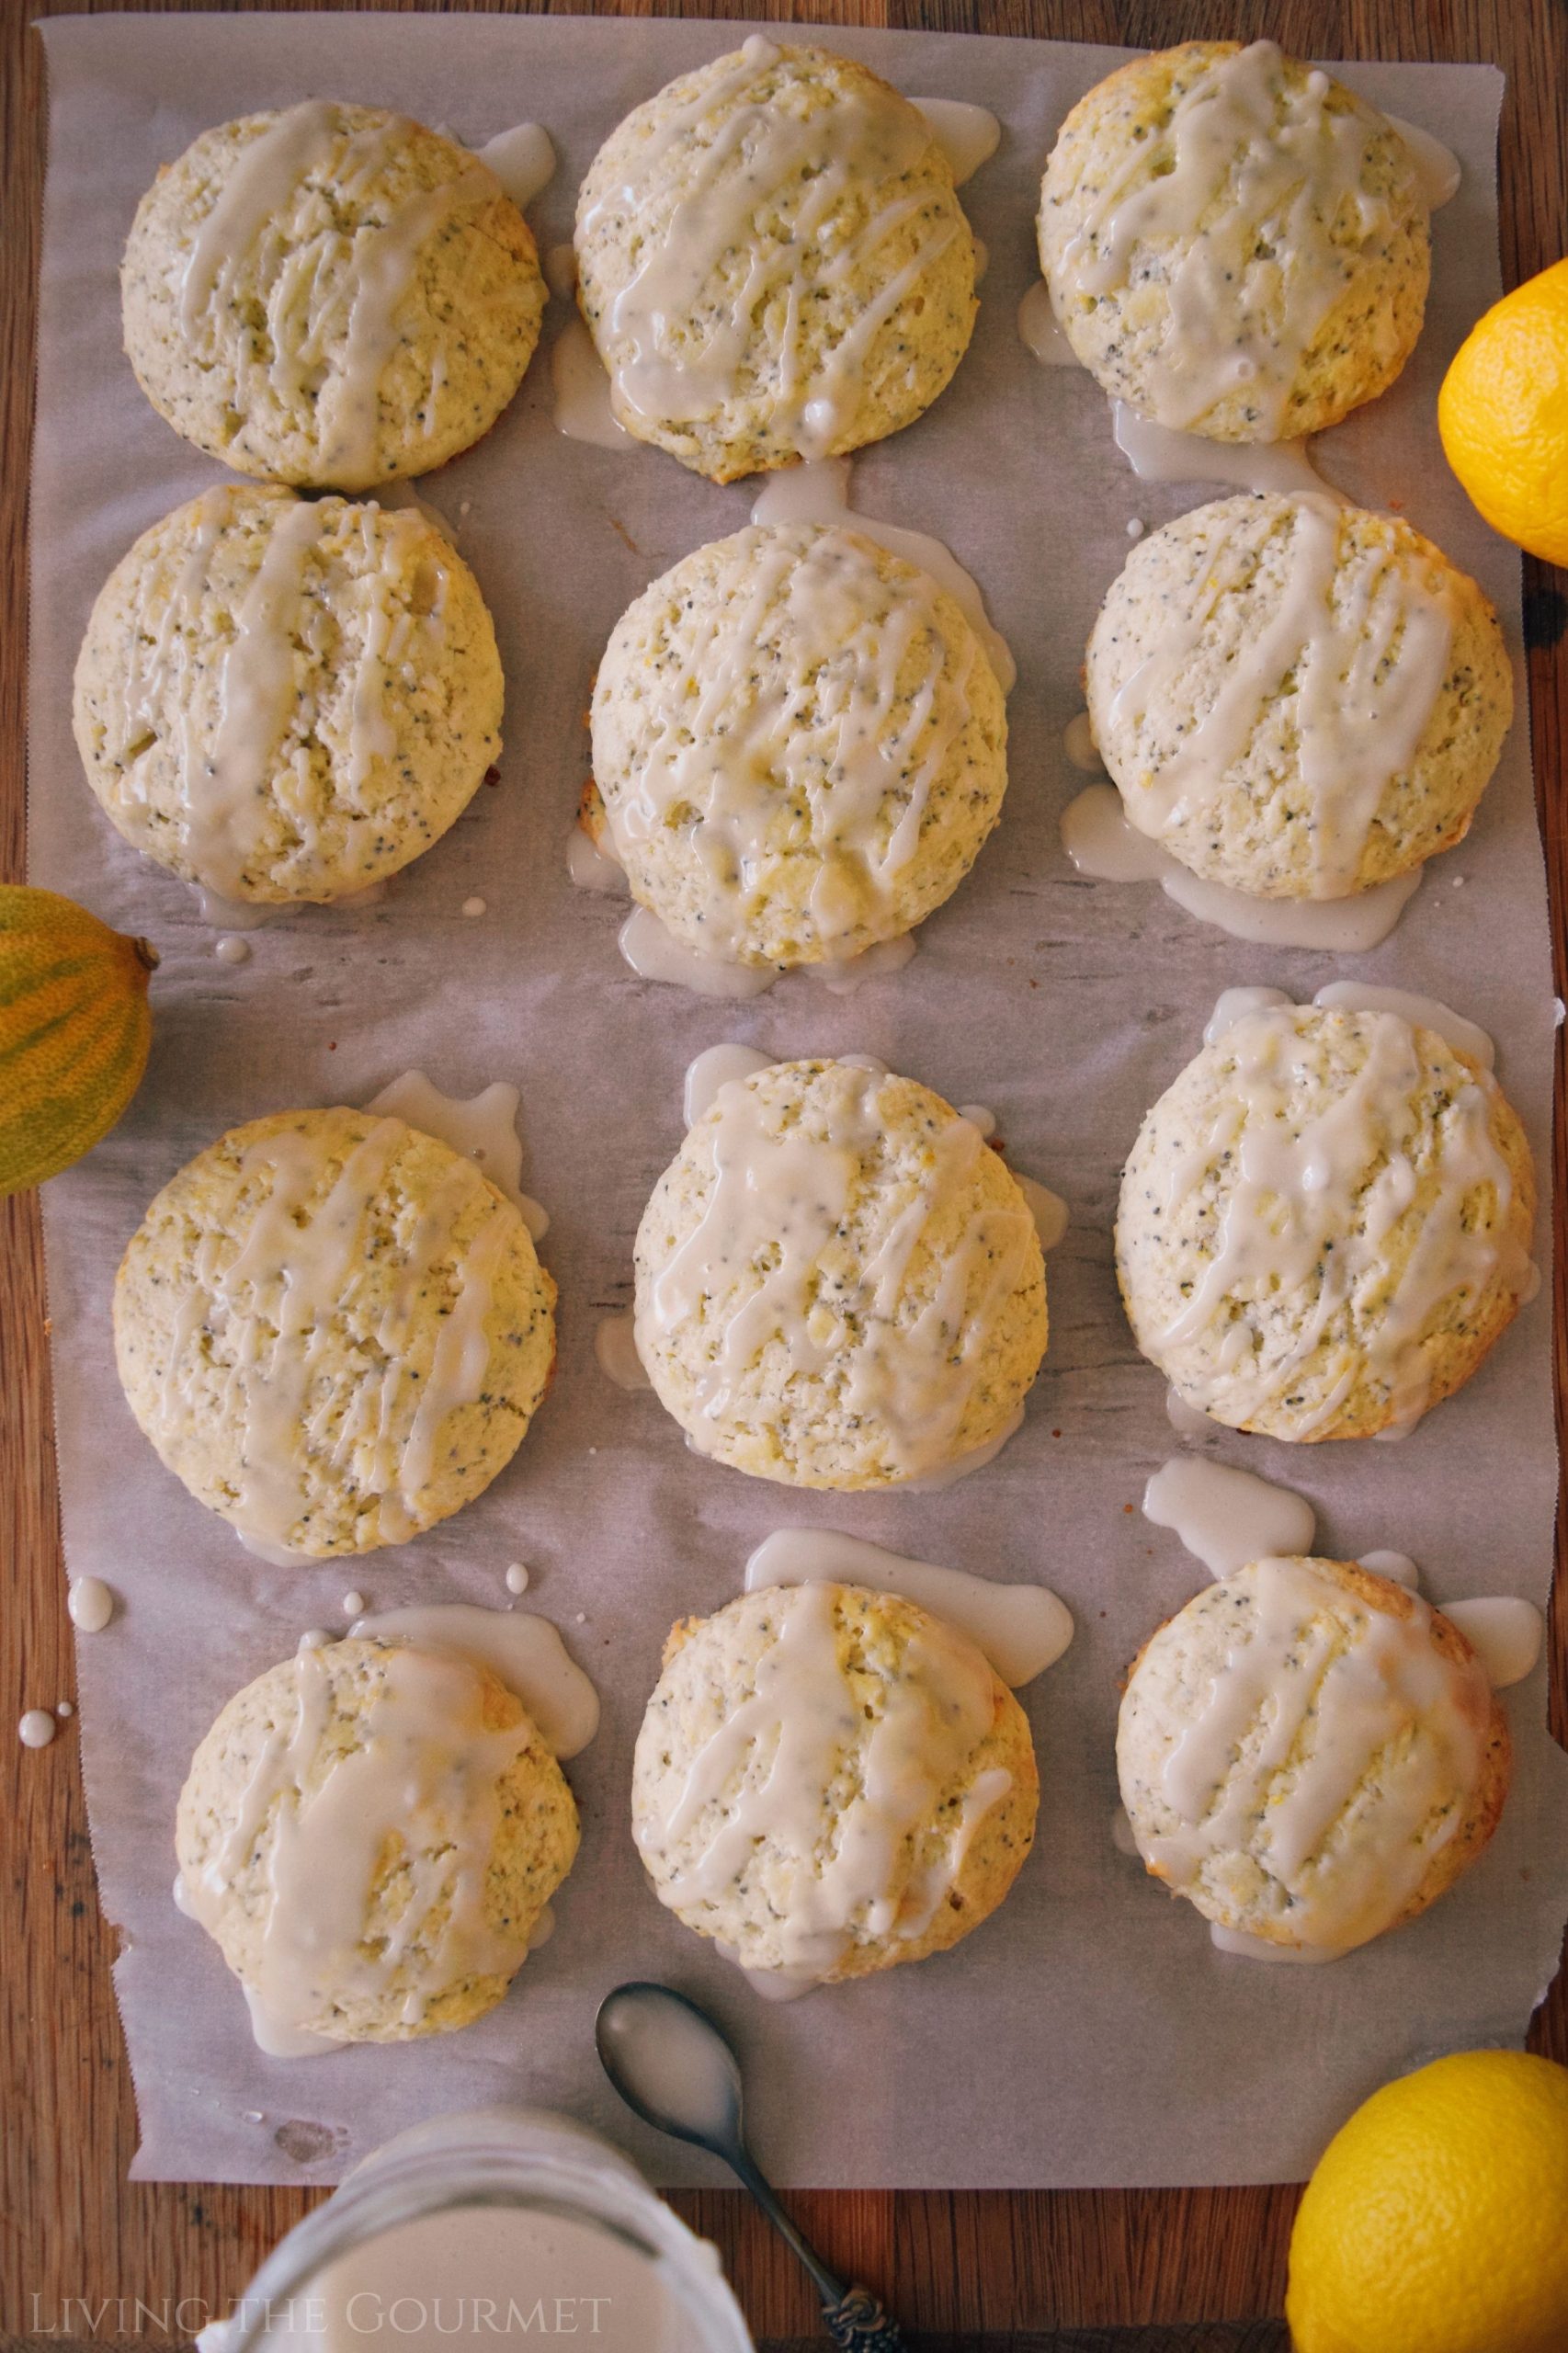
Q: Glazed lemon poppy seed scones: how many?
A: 12